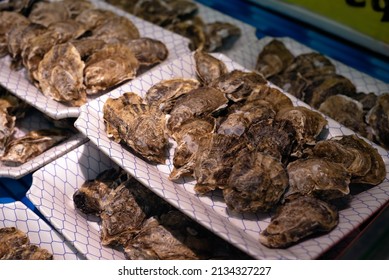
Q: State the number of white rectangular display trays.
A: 7